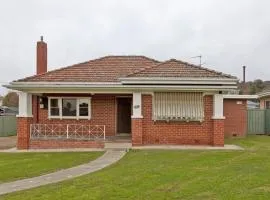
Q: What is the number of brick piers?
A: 3